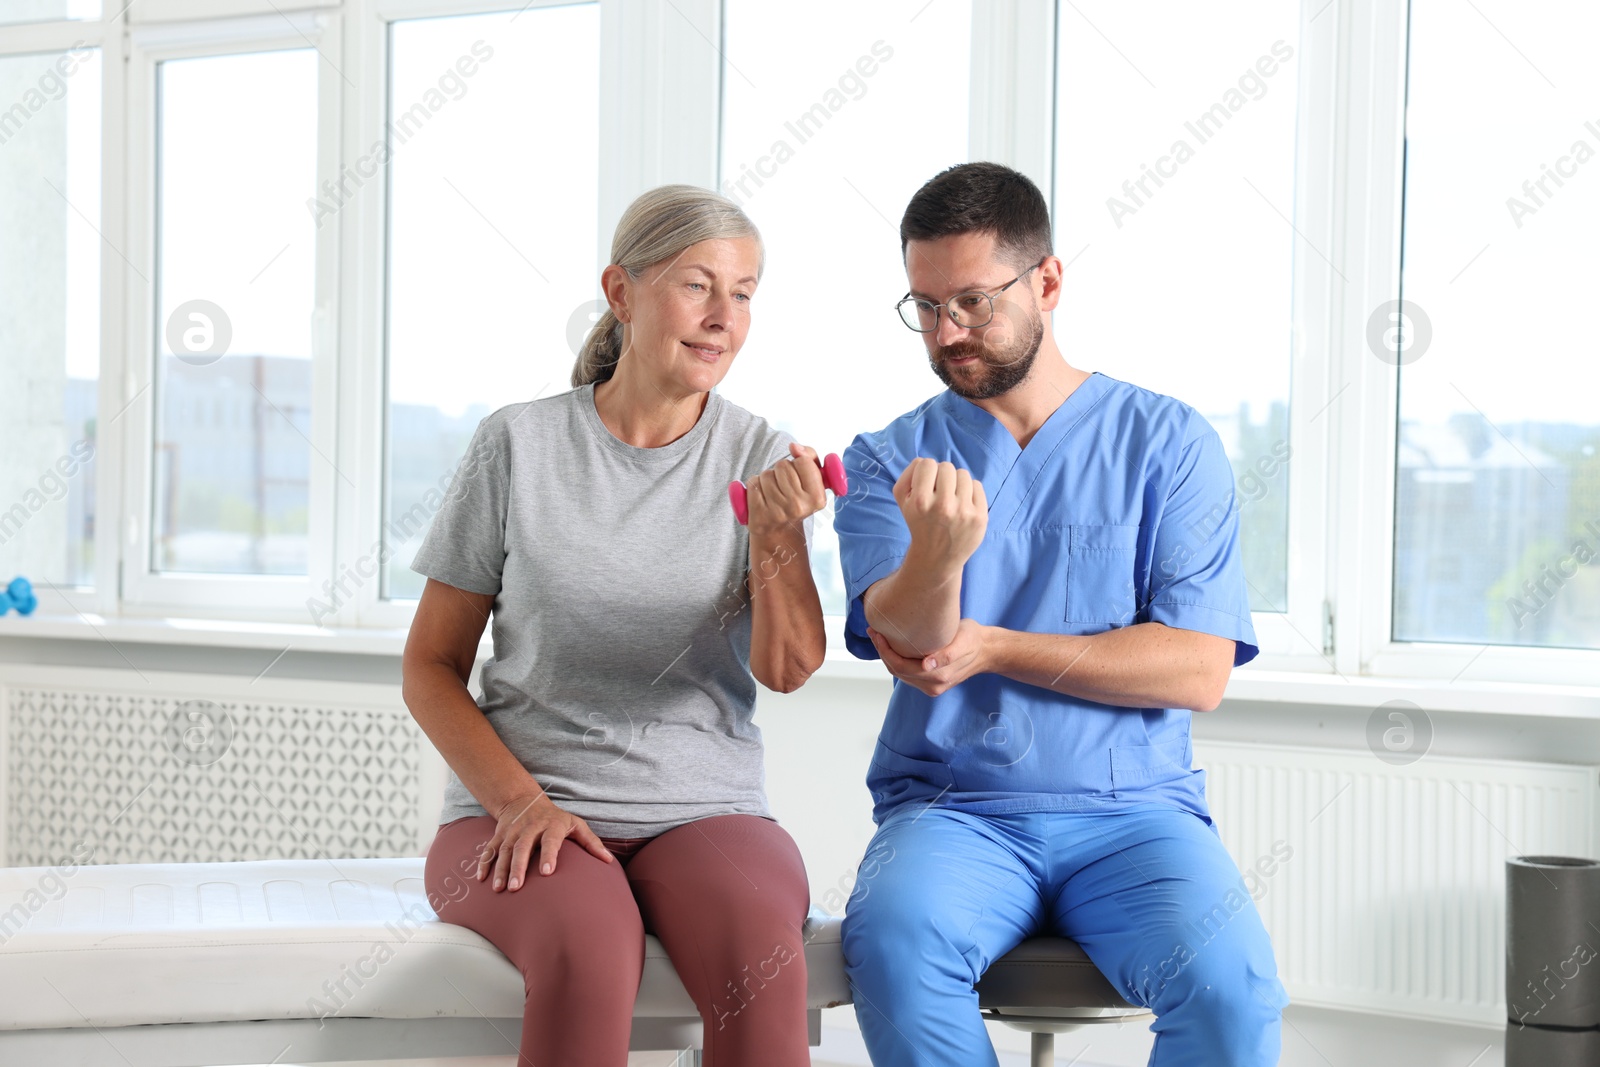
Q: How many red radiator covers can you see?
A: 0